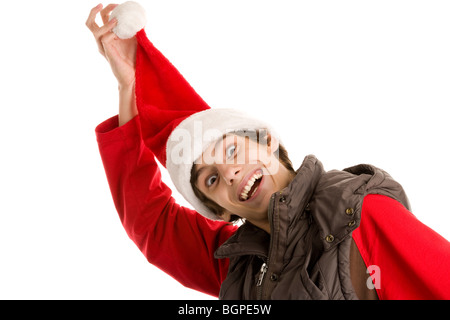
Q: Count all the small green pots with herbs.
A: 0